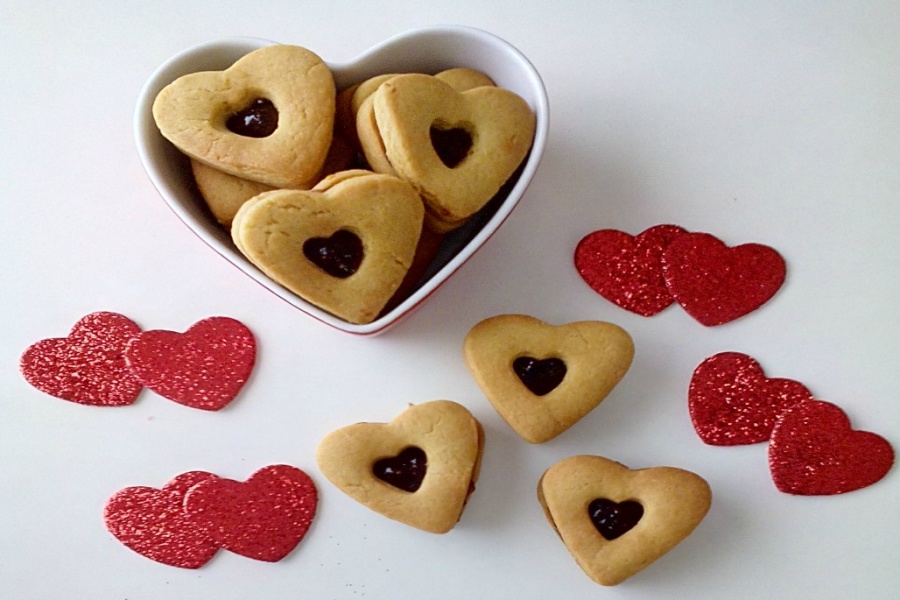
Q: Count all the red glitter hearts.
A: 8